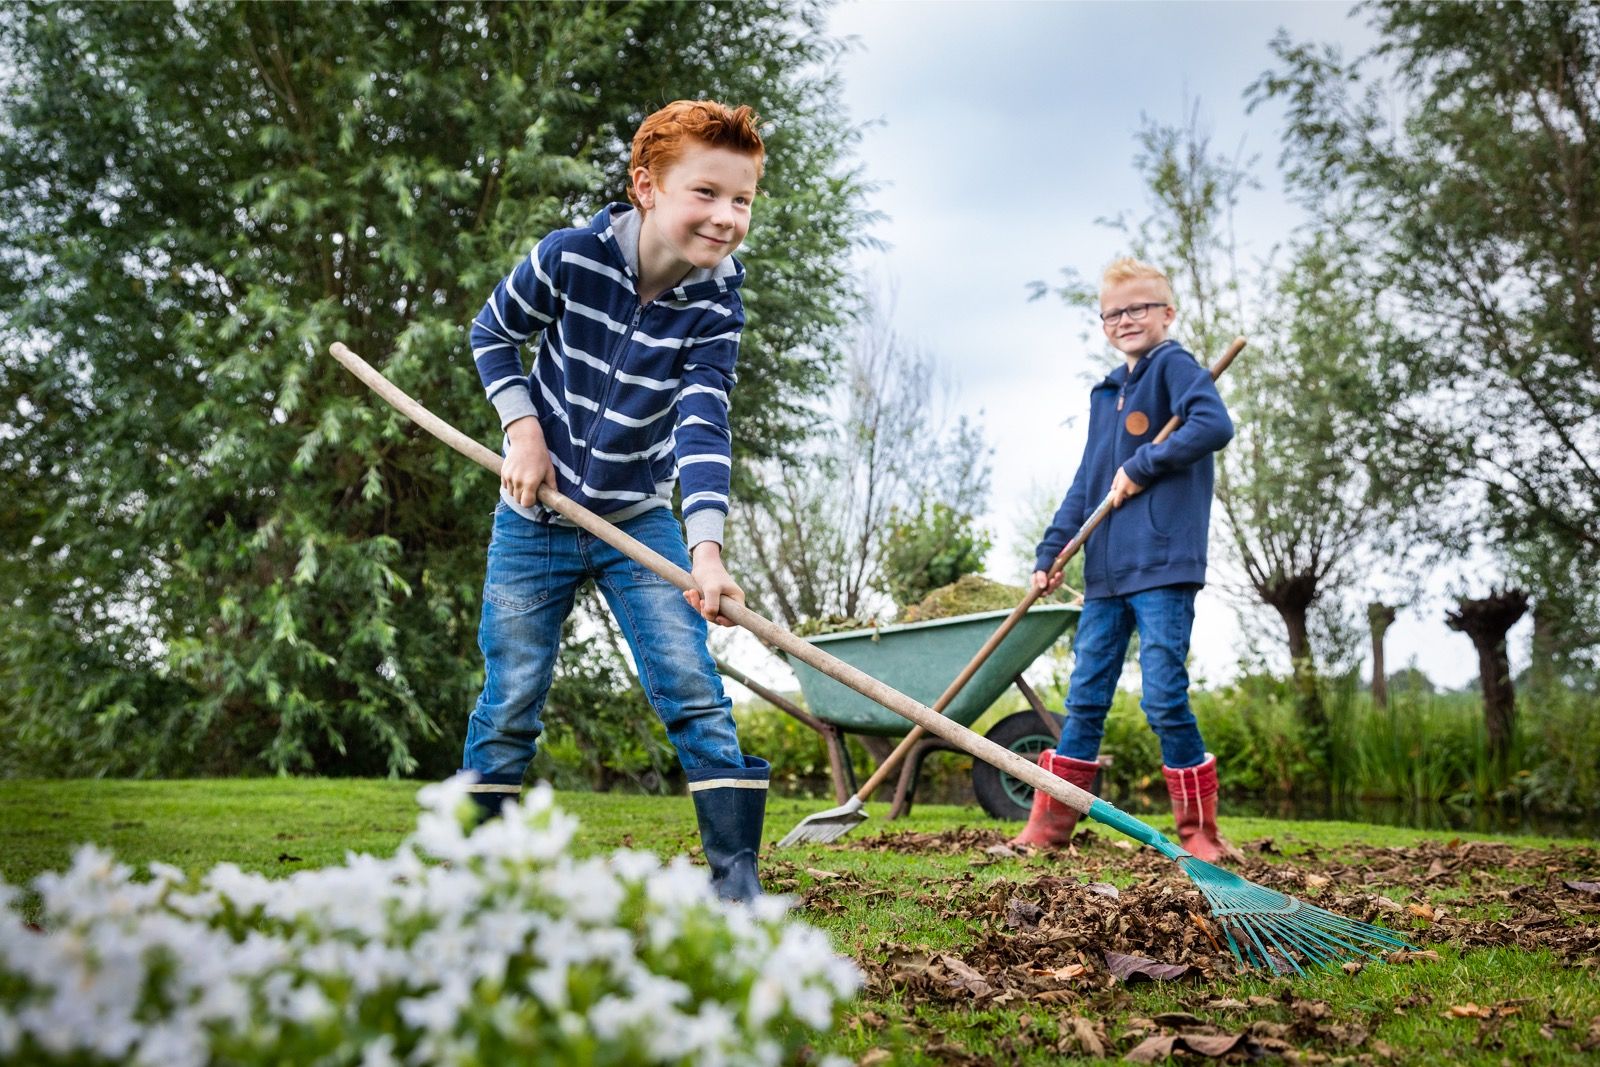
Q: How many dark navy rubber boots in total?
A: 2